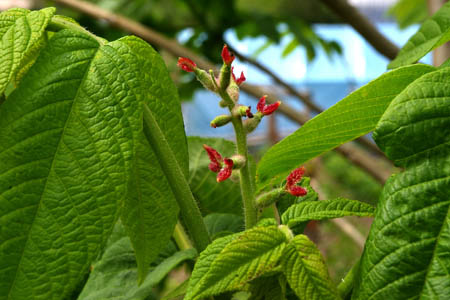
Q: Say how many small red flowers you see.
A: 6